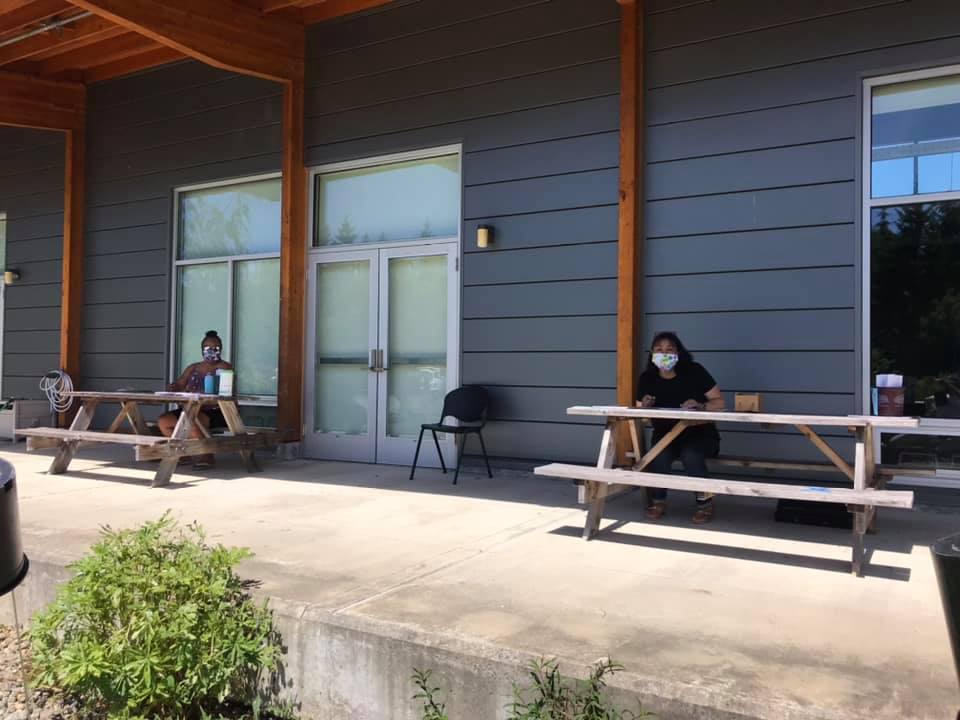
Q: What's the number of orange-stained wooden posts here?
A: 3